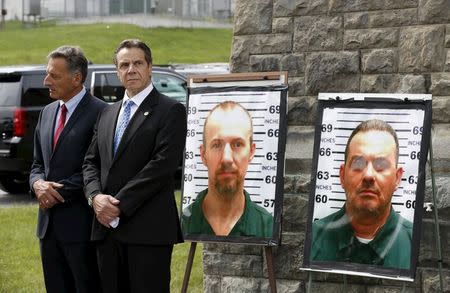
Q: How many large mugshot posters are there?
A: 2